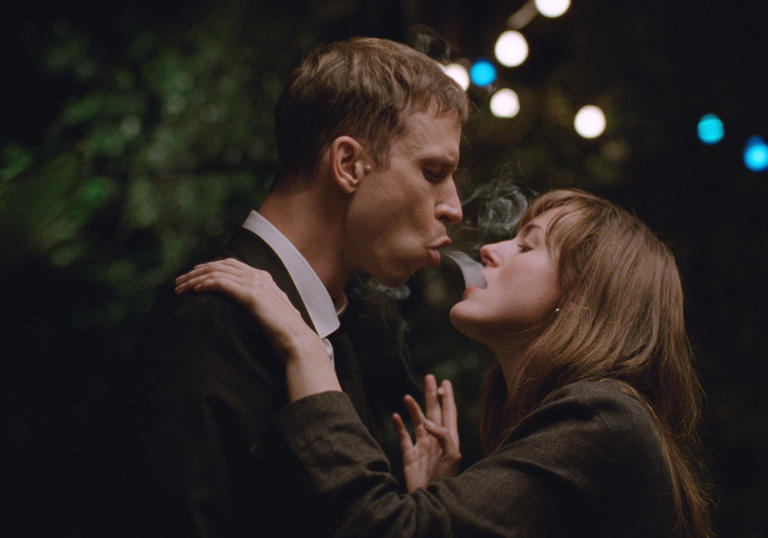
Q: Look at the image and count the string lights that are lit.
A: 8